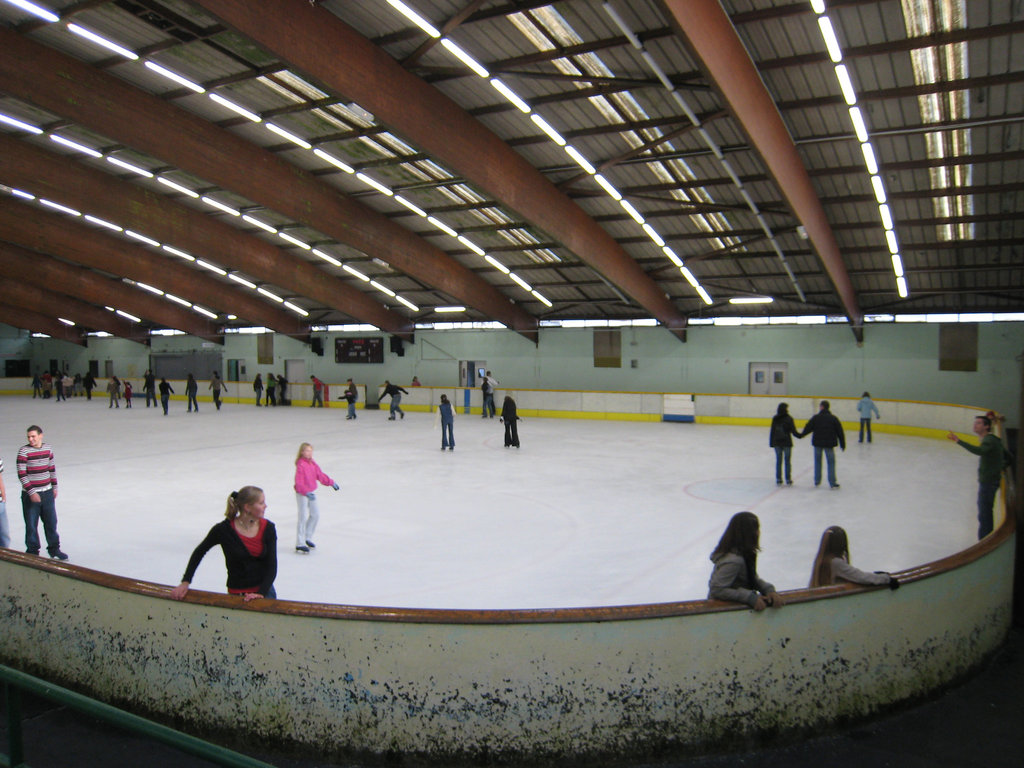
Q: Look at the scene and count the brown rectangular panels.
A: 3